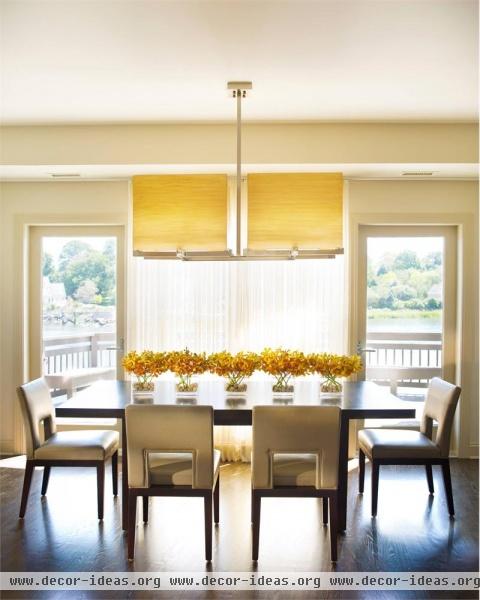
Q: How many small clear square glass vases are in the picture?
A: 5